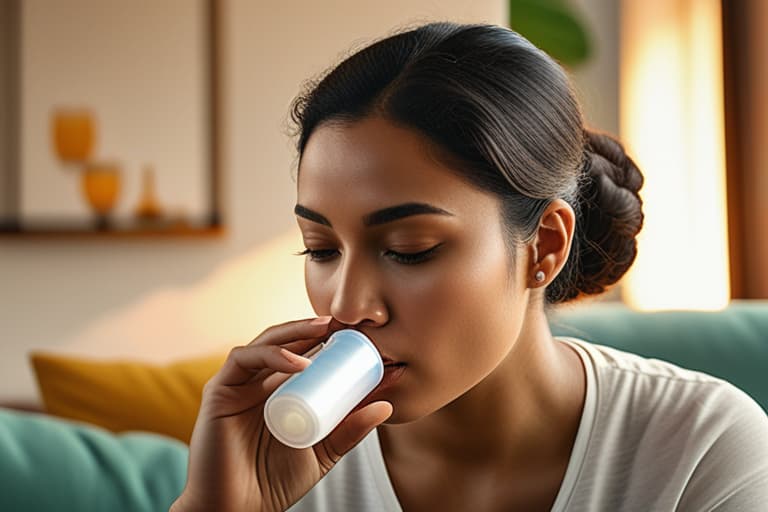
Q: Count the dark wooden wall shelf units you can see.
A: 1